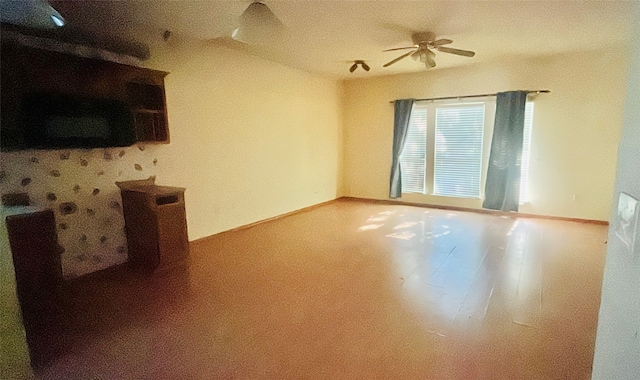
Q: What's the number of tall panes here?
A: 3